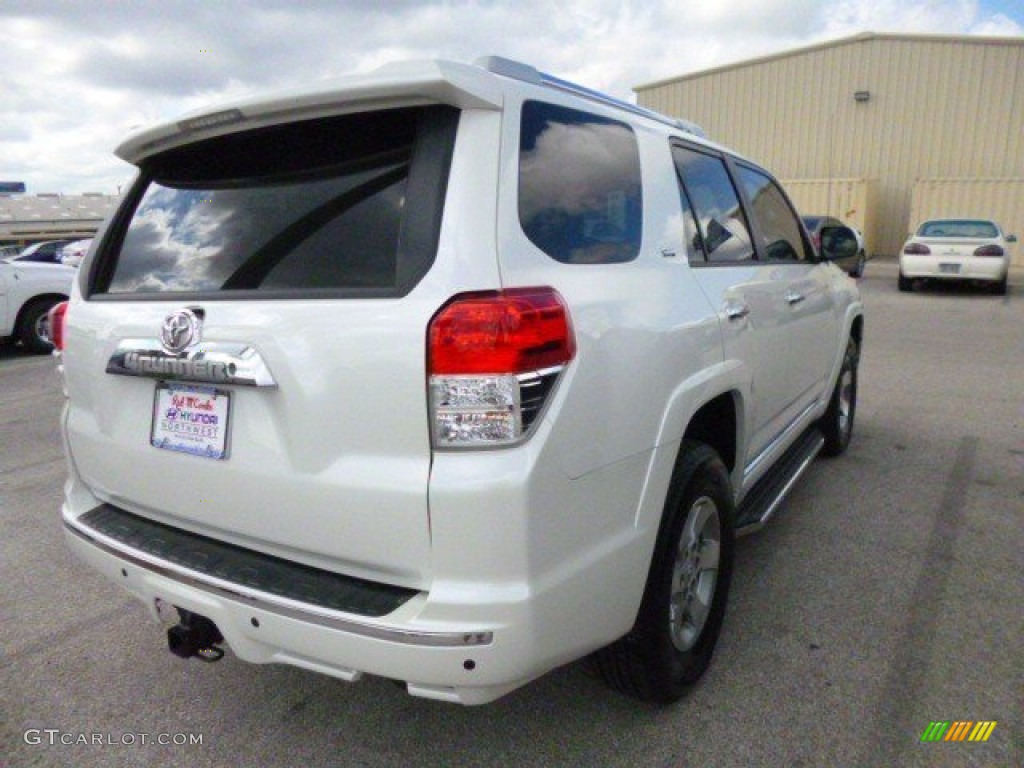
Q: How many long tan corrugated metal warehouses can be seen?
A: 1